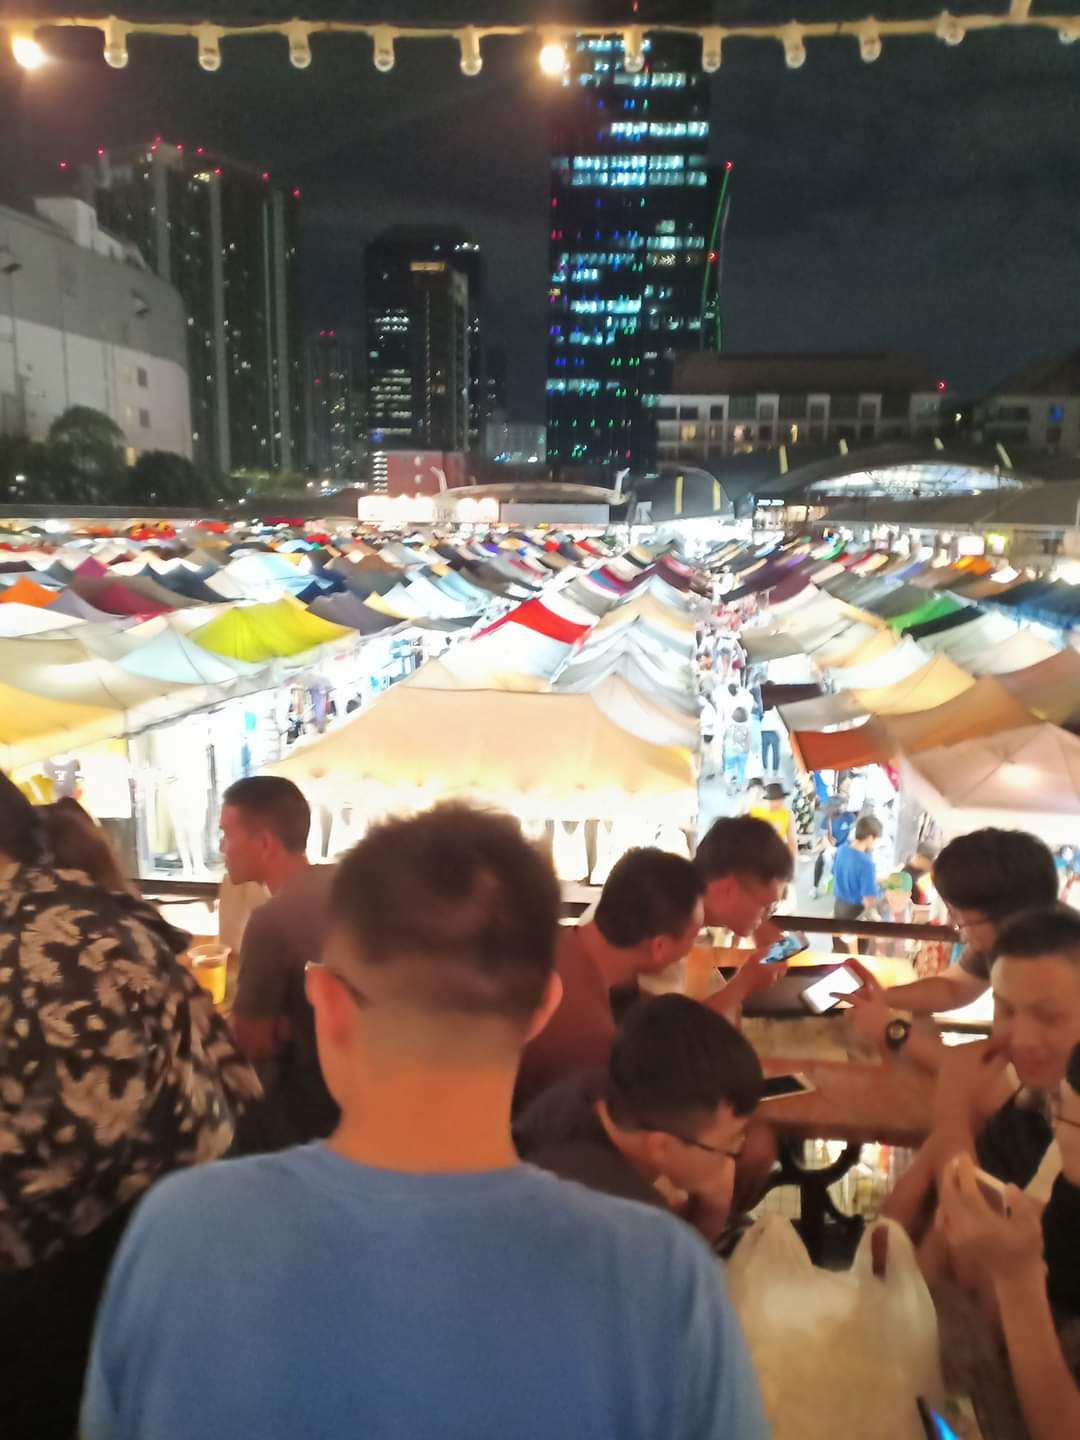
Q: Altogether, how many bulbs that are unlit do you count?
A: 11